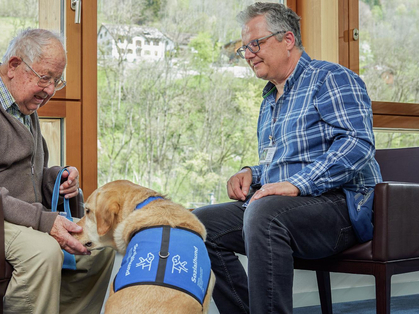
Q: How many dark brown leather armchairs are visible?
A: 2